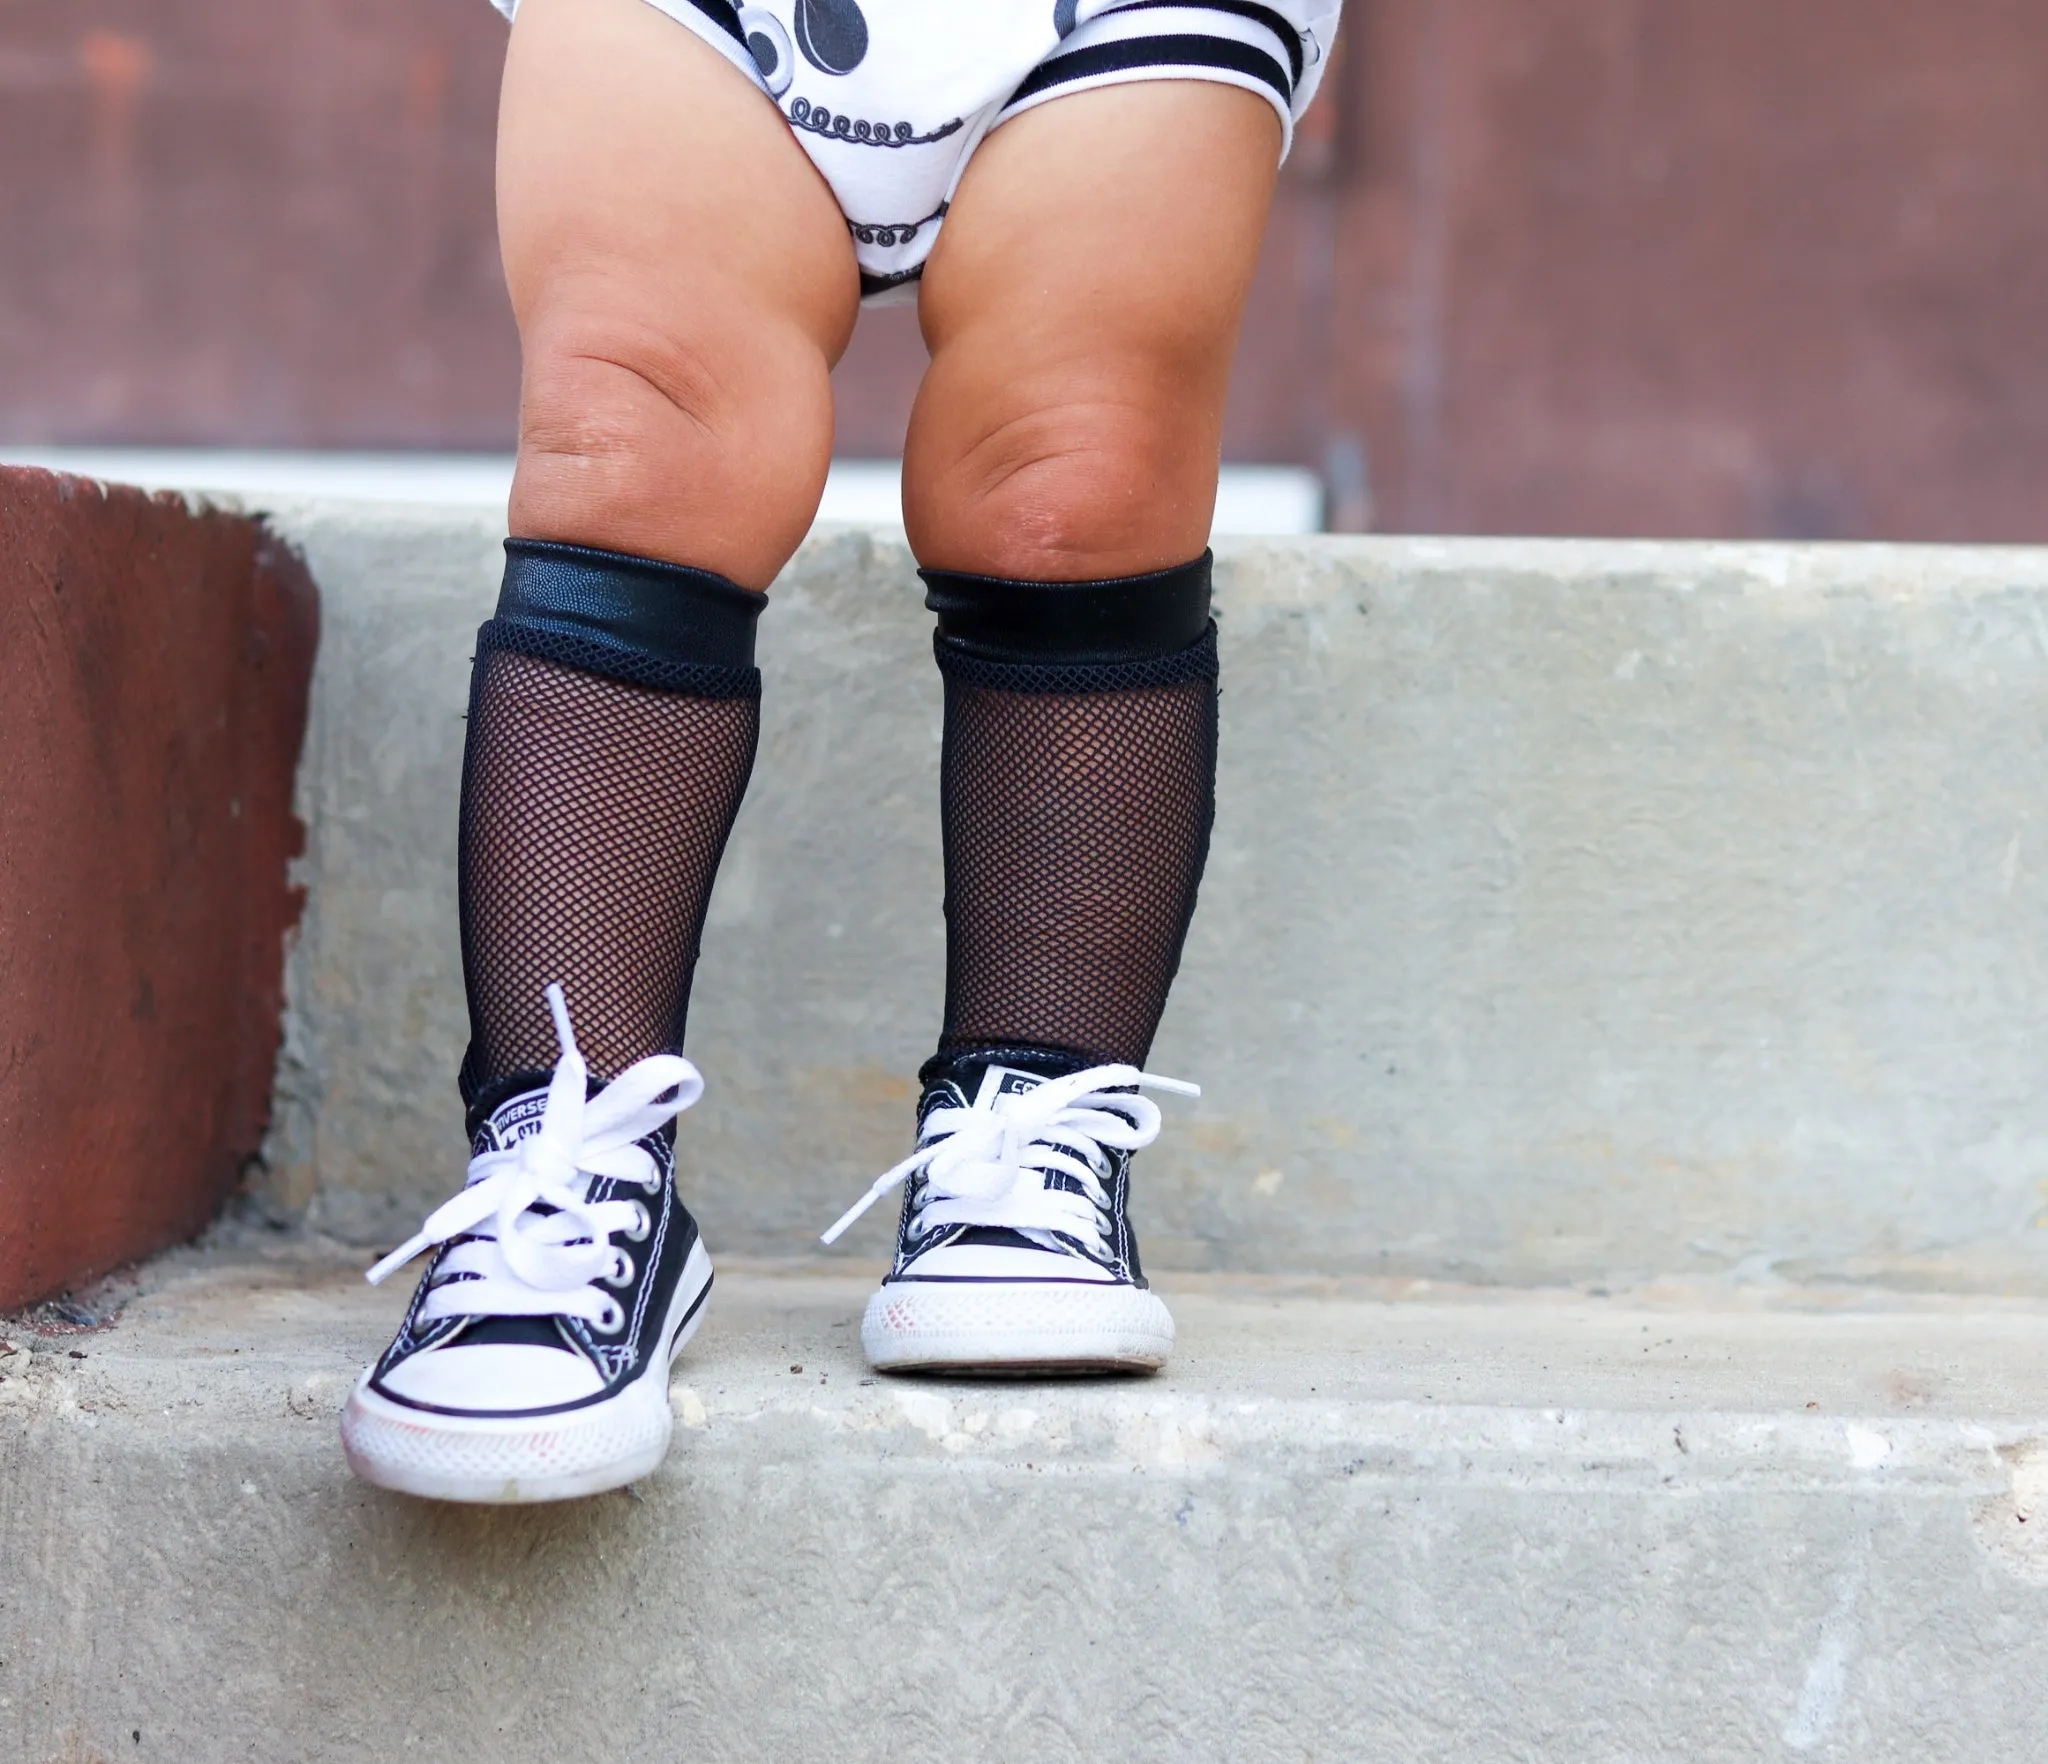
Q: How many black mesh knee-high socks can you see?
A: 2